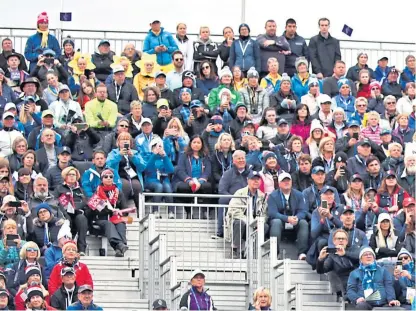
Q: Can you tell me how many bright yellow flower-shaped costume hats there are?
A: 3